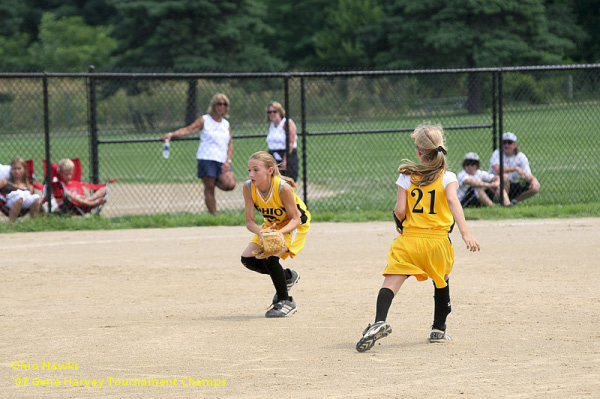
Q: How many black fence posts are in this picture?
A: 6